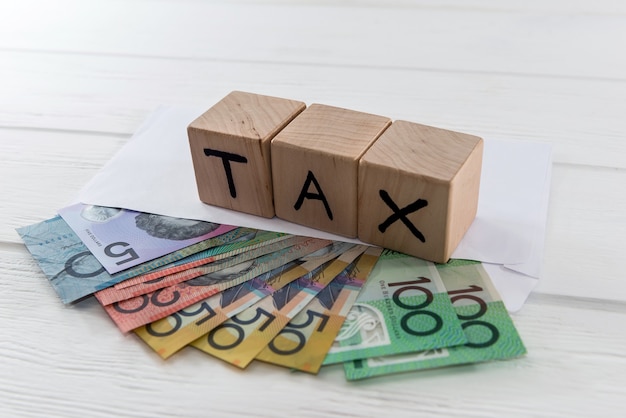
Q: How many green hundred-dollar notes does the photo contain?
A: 2